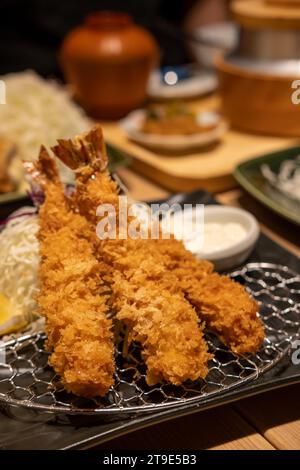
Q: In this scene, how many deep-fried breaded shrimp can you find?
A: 3